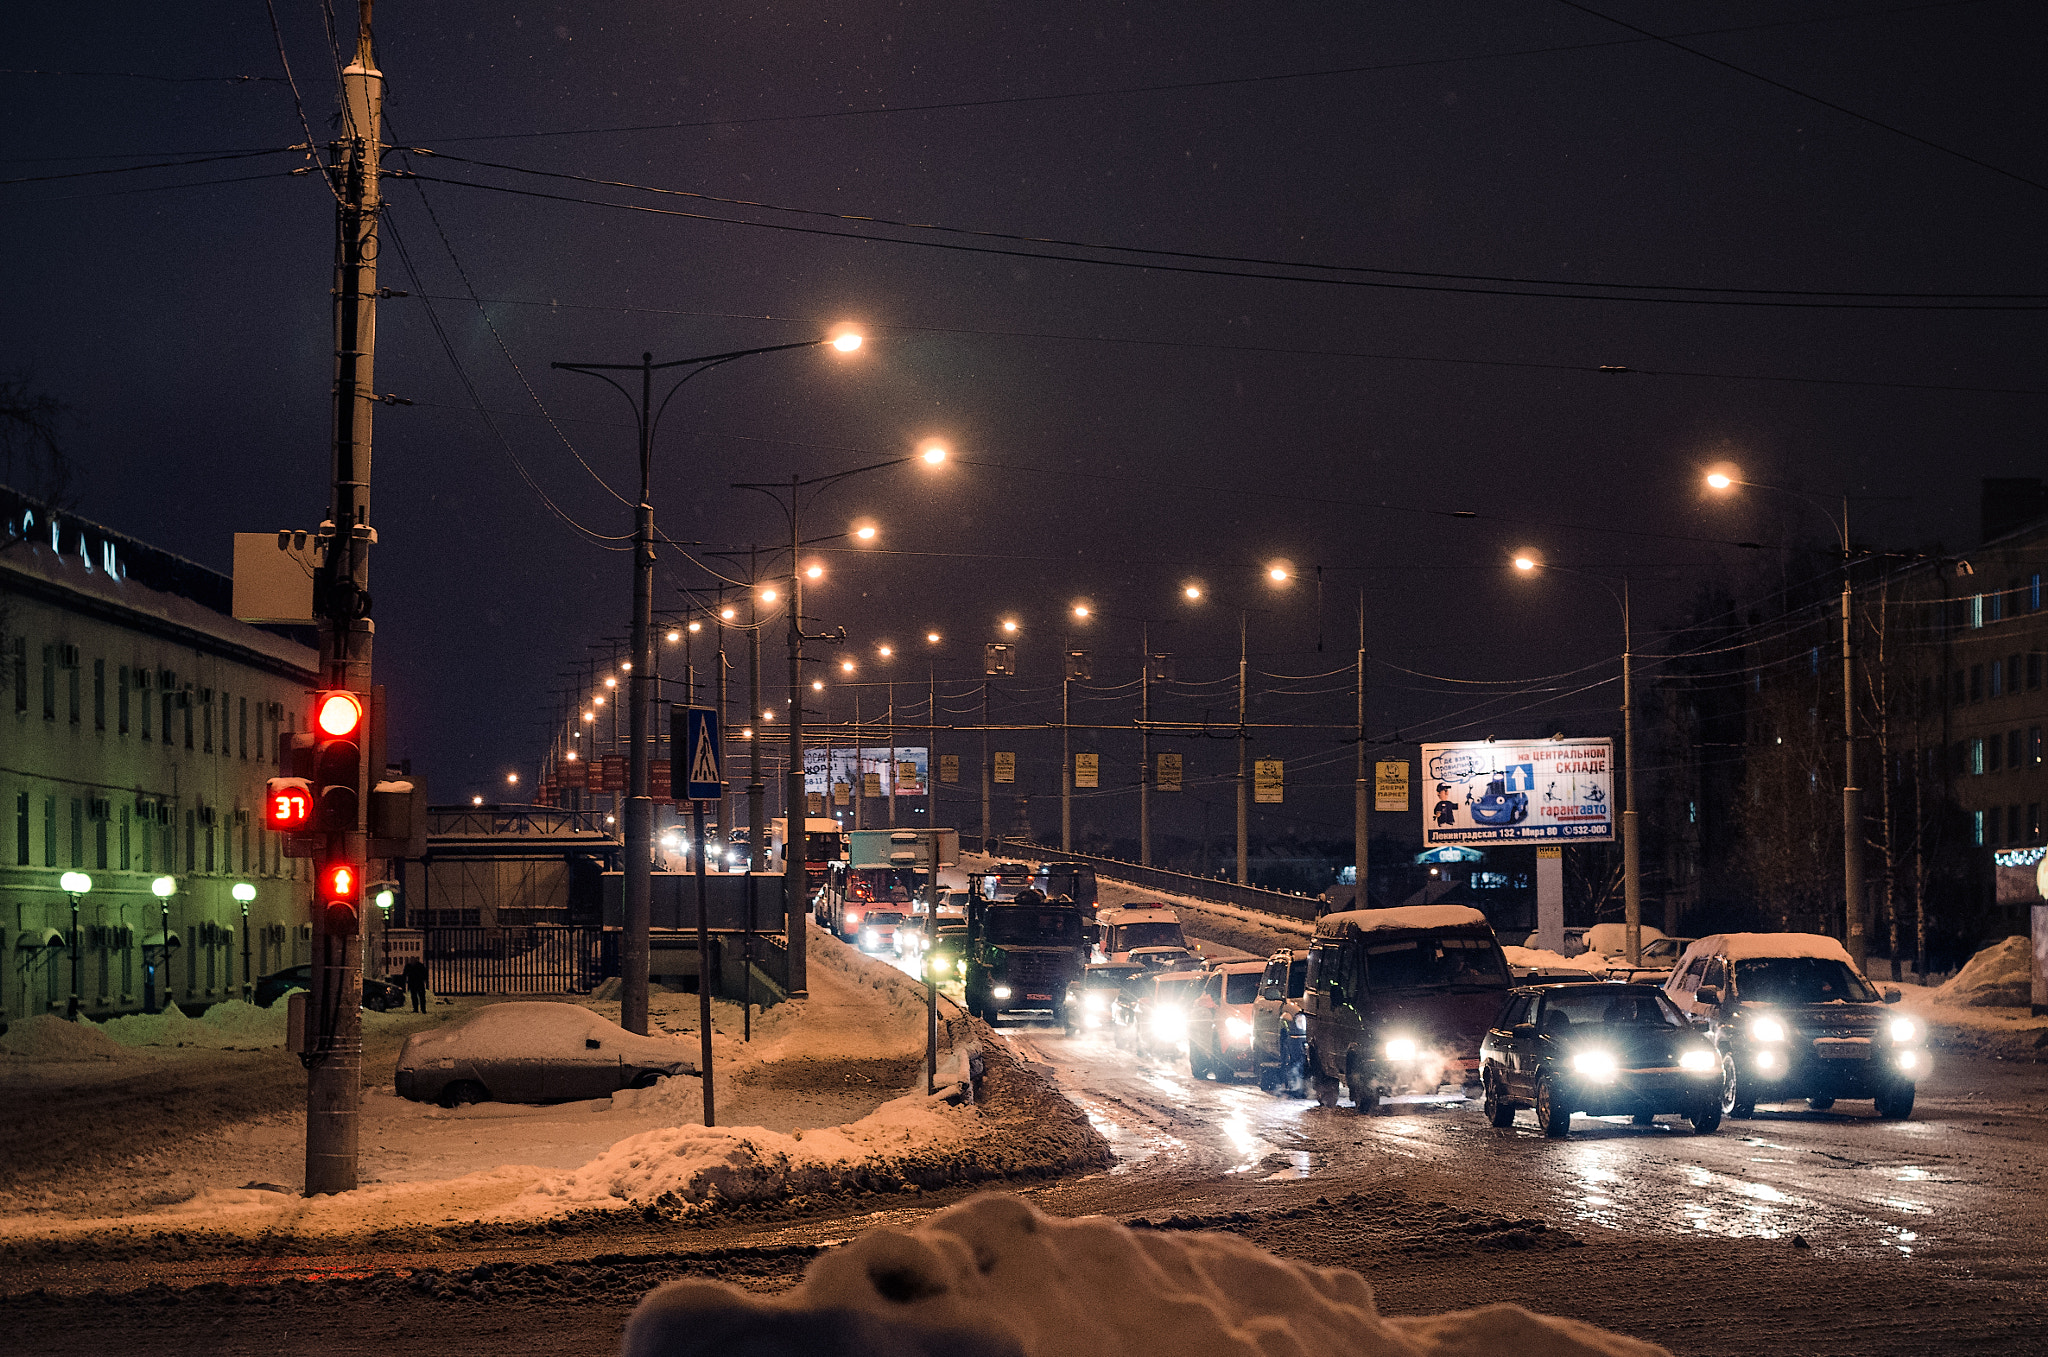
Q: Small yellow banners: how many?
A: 10